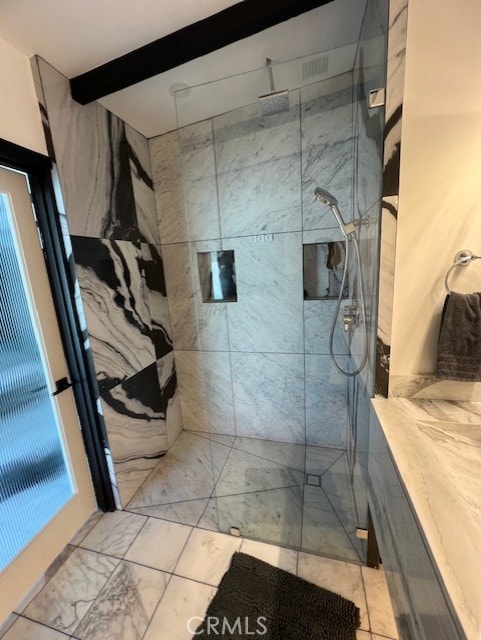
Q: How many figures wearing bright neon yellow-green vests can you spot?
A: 0